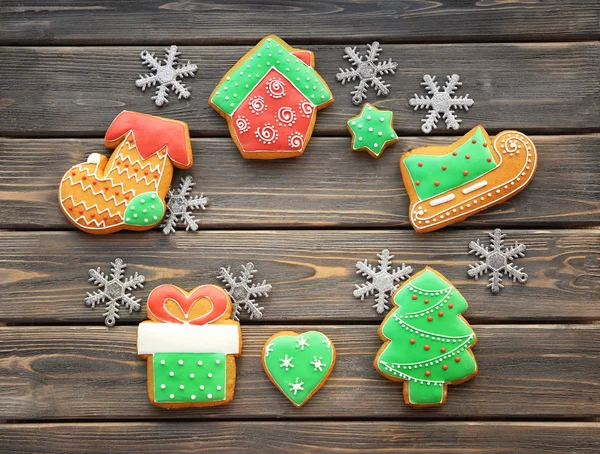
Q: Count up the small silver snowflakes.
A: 8